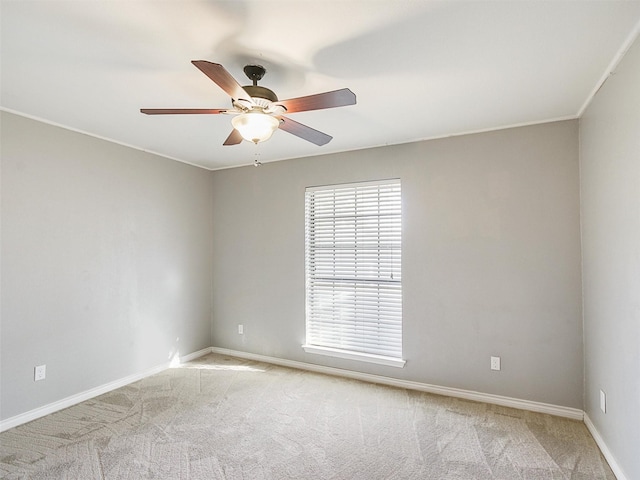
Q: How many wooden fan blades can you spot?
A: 5